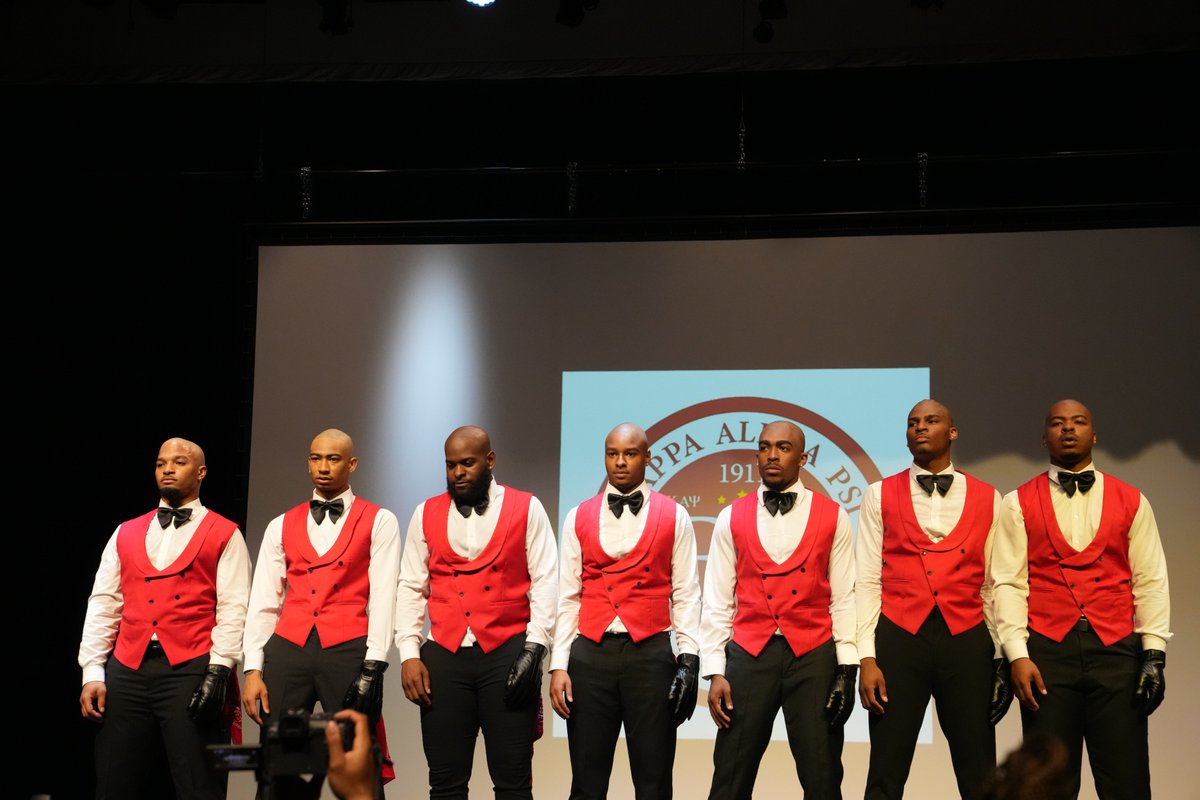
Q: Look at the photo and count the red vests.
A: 7